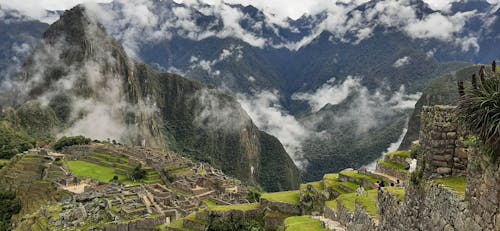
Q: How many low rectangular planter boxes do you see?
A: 0